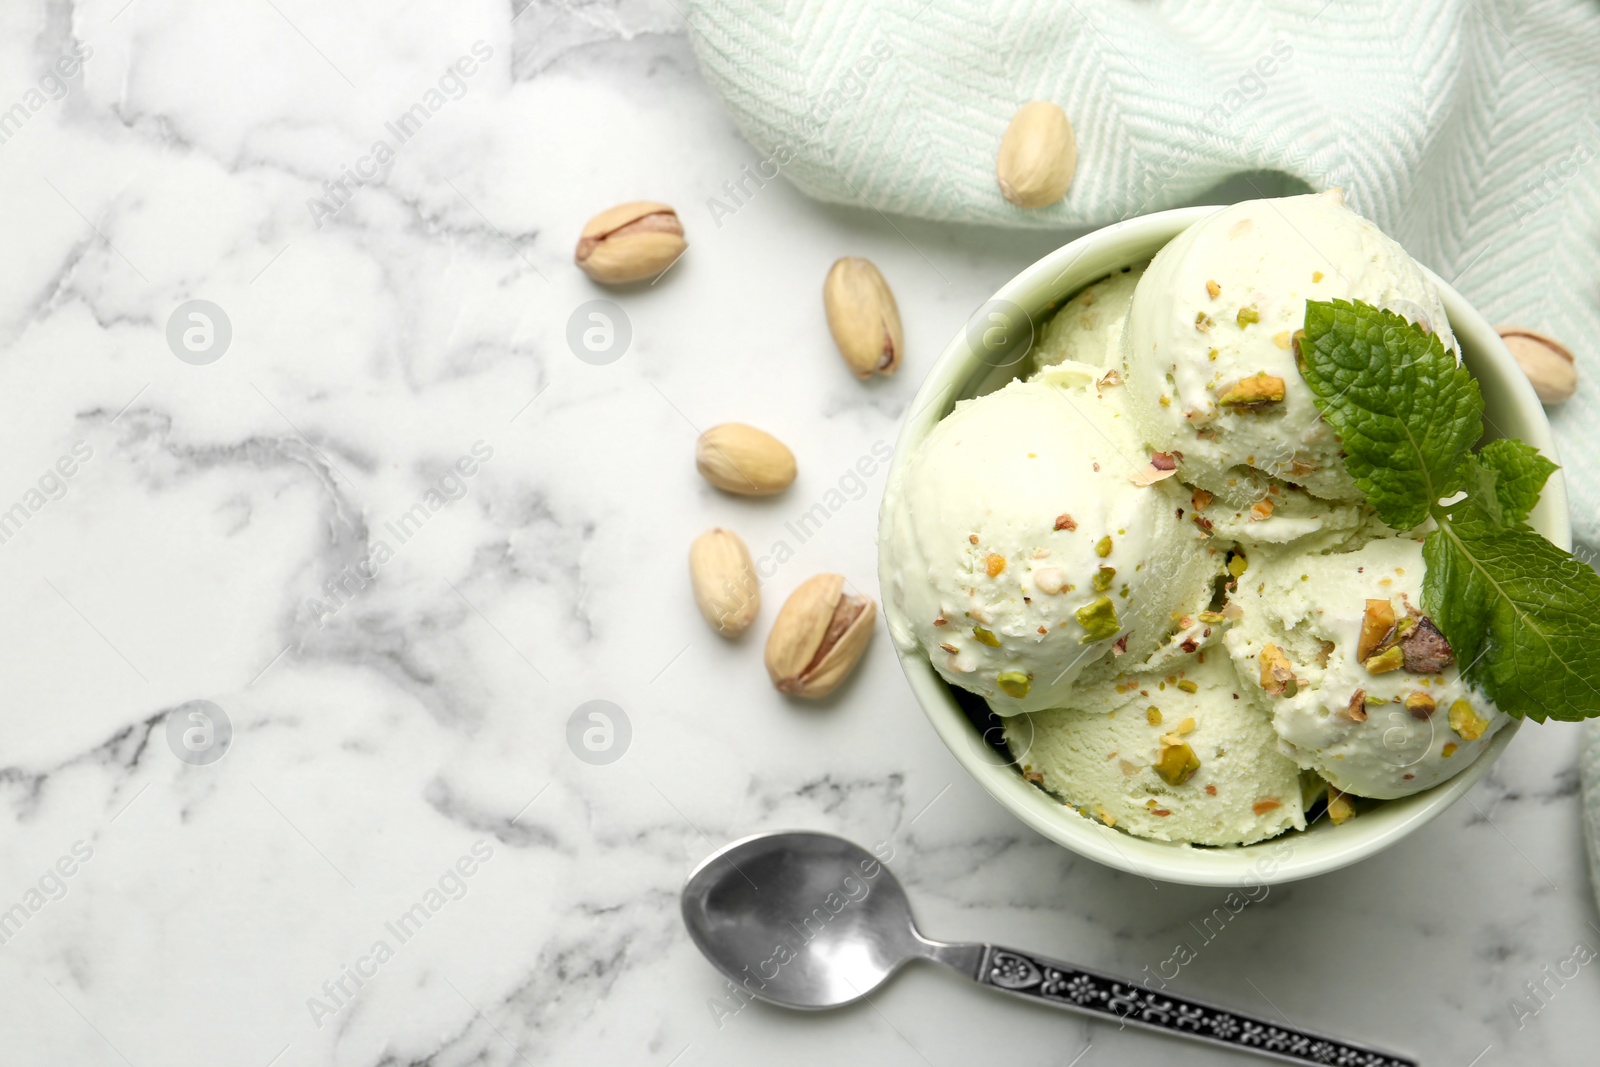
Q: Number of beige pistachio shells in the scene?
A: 7